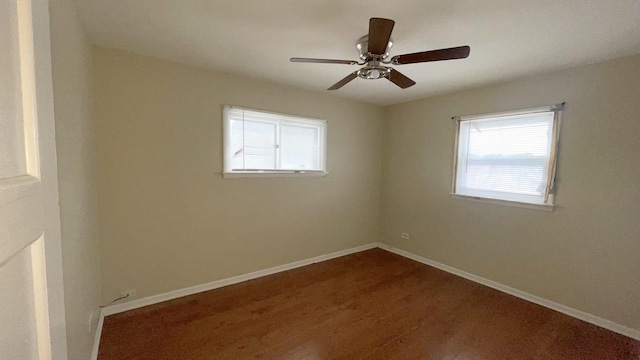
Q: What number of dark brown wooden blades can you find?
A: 5